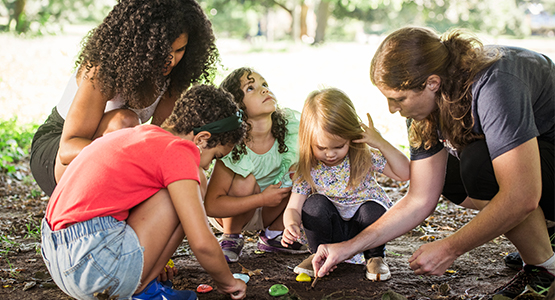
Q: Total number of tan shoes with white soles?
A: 2